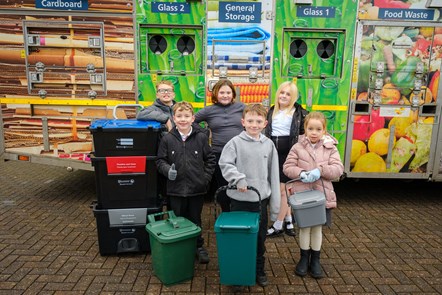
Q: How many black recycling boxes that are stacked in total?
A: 3